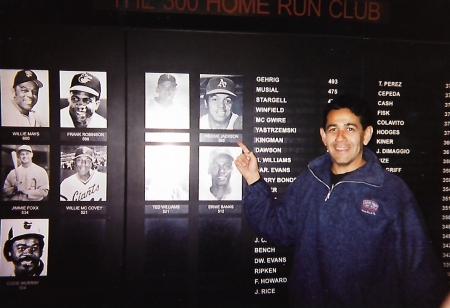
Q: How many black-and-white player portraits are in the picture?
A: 9